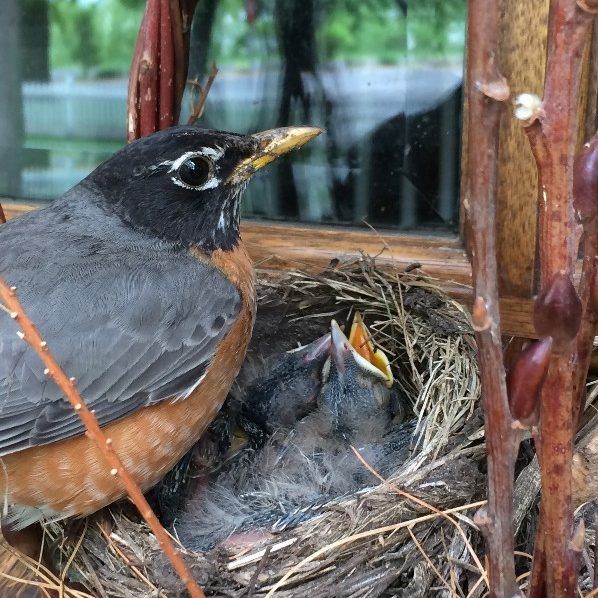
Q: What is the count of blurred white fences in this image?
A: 1